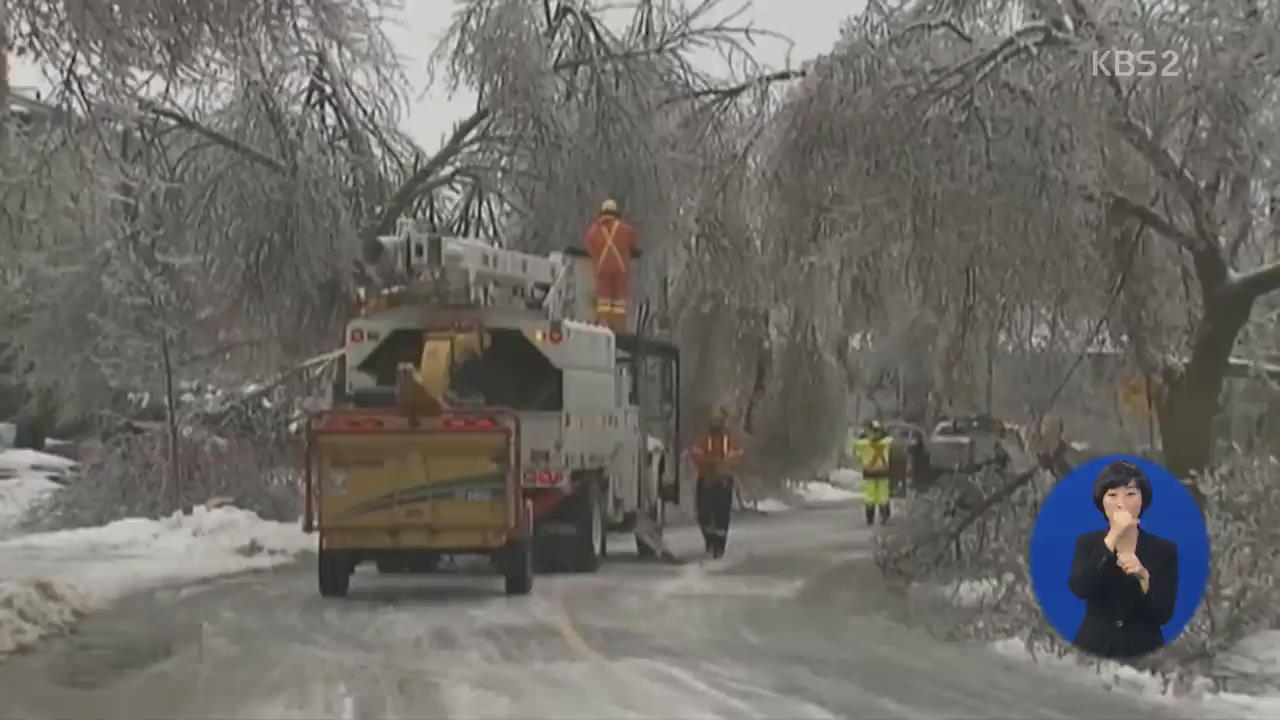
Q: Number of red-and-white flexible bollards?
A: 0